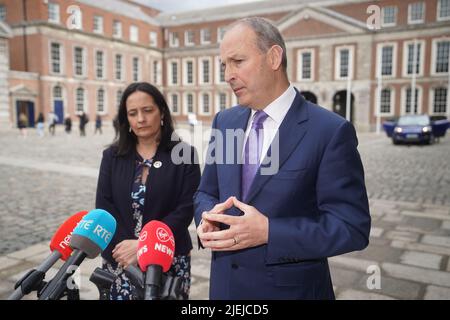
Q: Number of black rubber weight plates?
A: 0